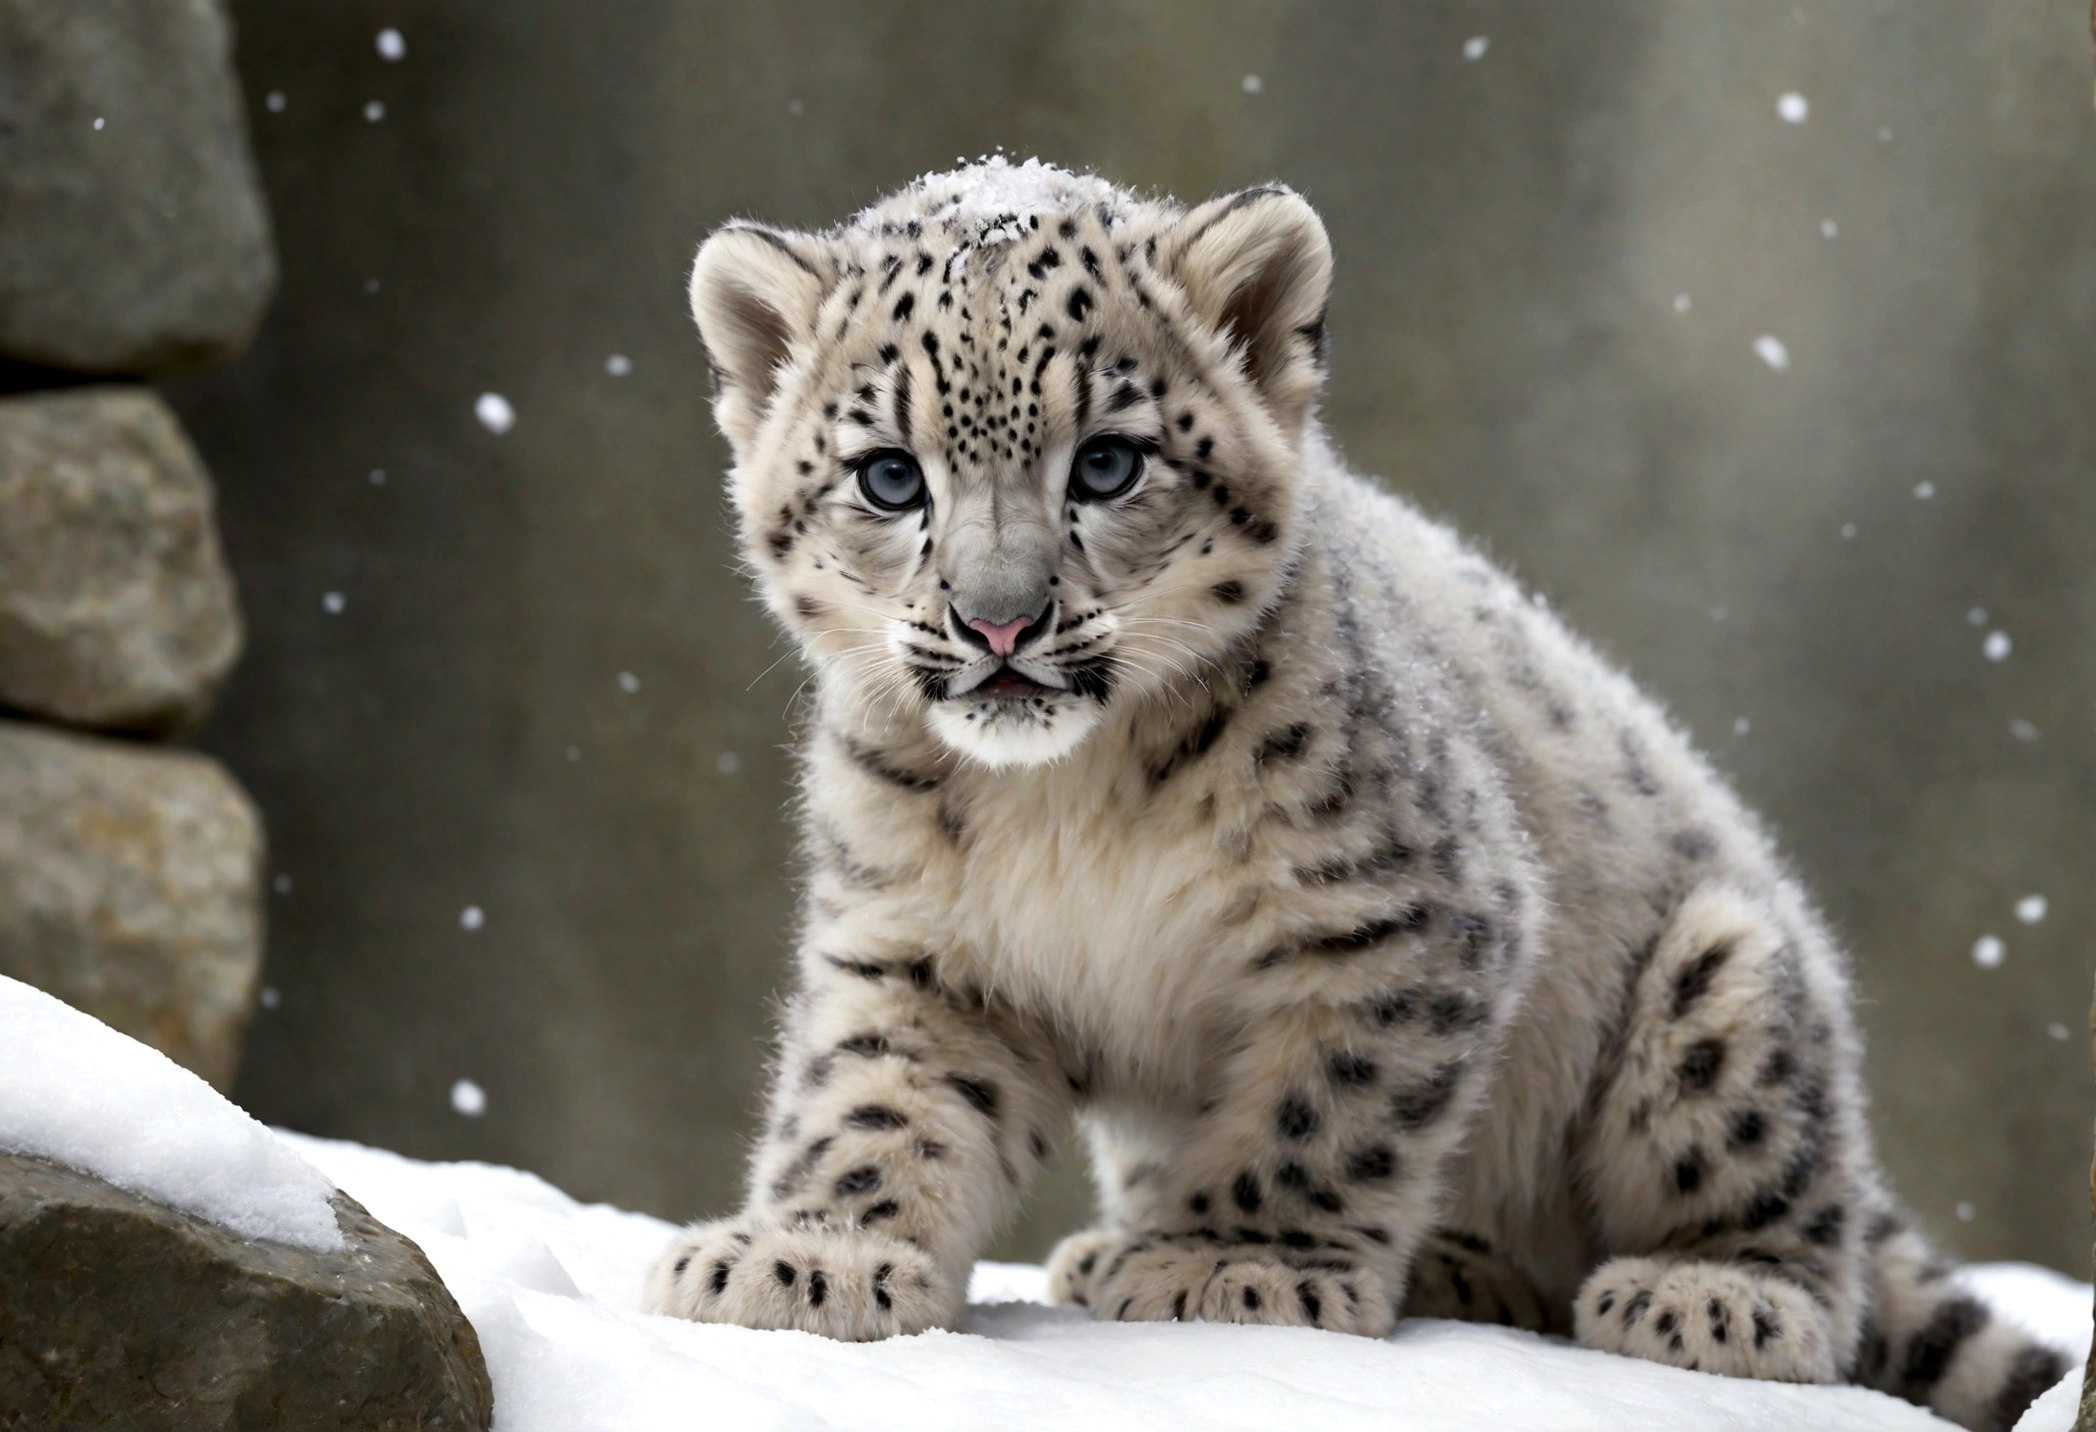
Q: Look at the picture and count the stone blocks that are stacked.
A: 3